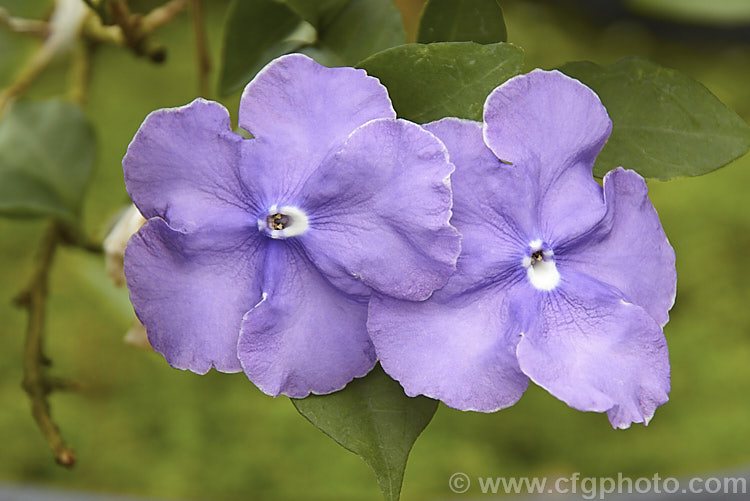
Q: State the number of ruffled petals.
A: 10